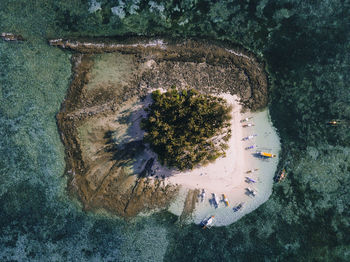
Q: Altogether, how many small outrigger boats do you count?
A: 15